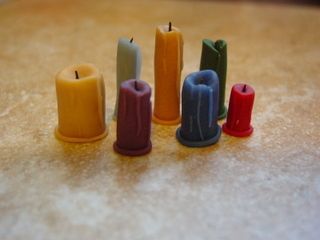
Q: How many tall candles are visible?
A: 3